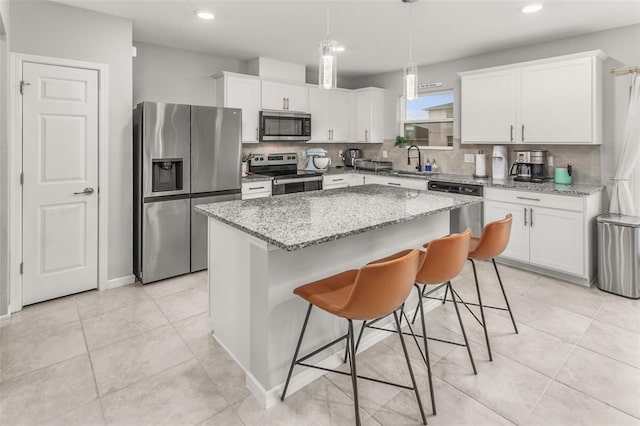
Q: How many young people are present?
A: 0